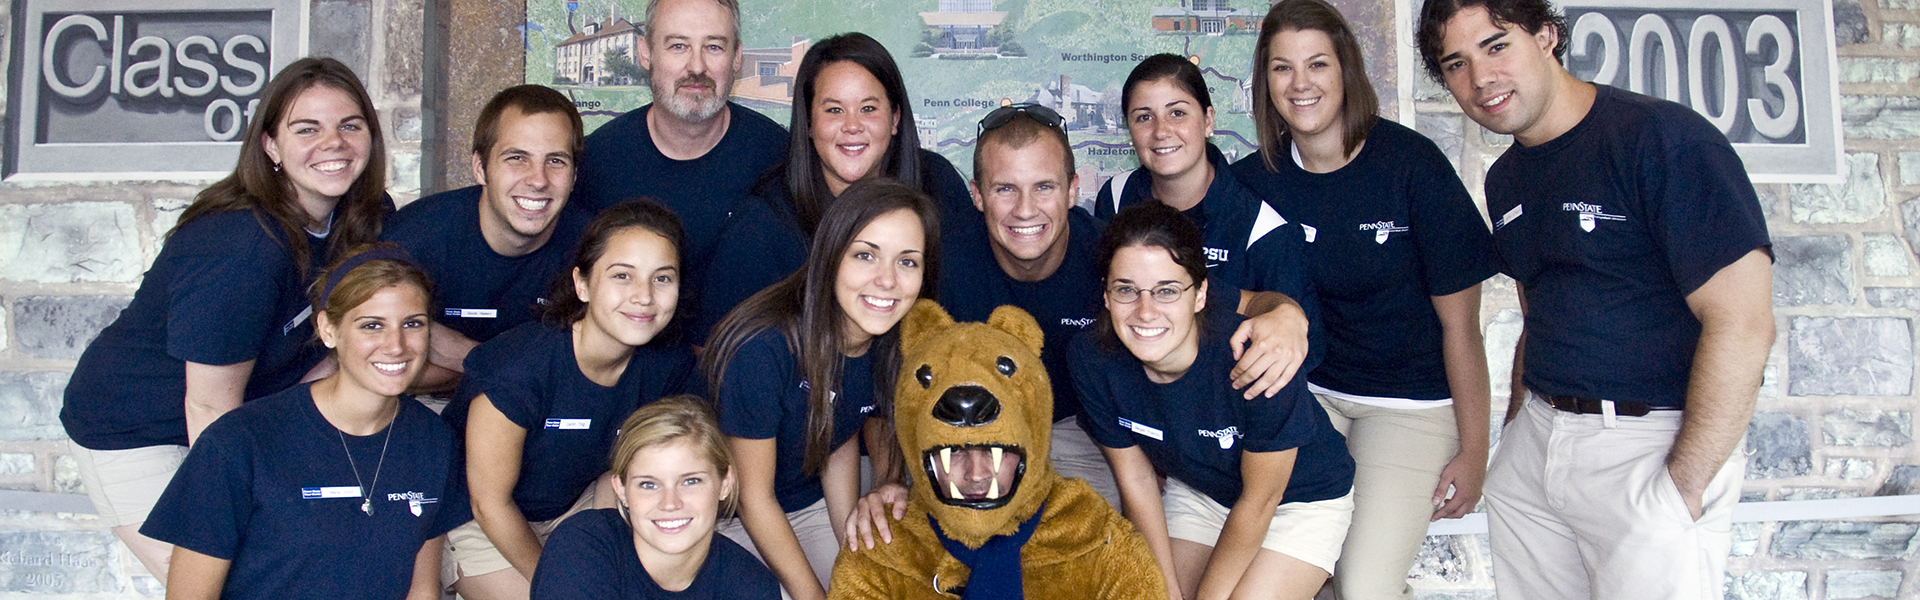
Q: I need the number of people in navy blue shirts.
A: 13